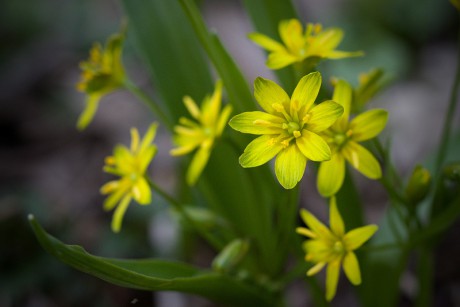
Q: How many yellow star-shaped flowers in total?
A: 7